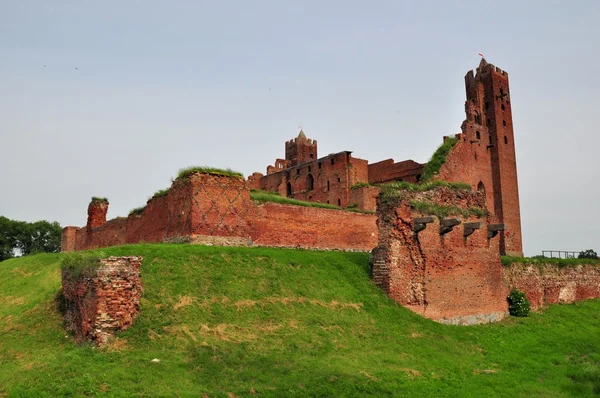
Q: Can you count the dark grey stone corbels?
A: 4